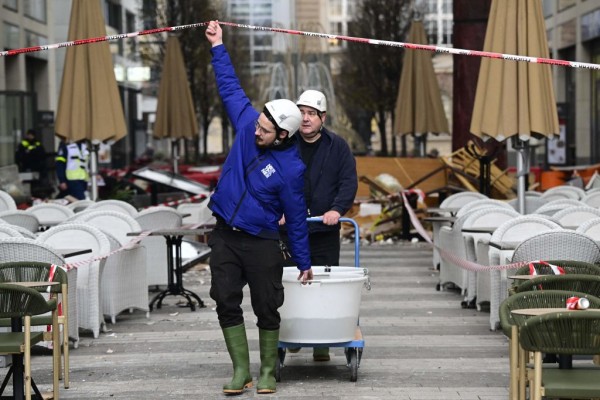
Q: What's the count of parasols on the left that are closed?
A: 2